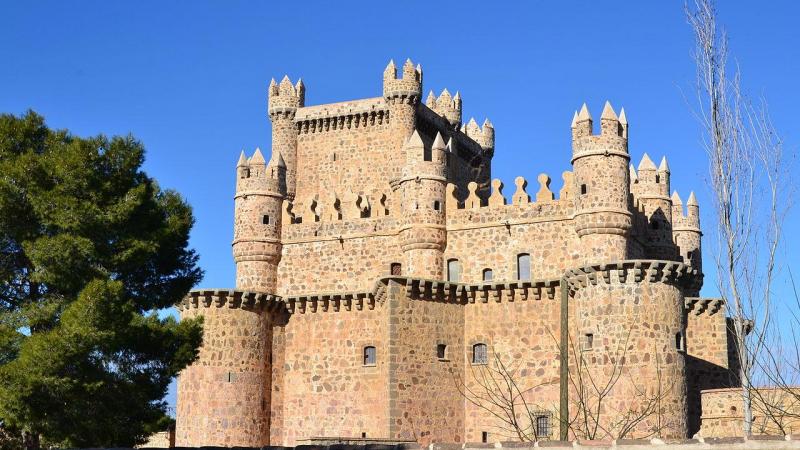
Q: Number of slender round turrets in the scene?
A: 9